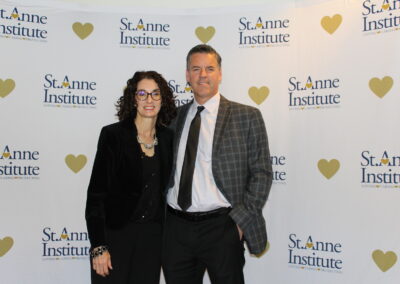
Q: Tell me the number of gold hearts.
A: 11